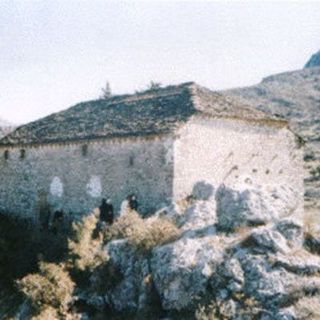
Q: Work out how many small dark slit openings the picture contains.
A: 4